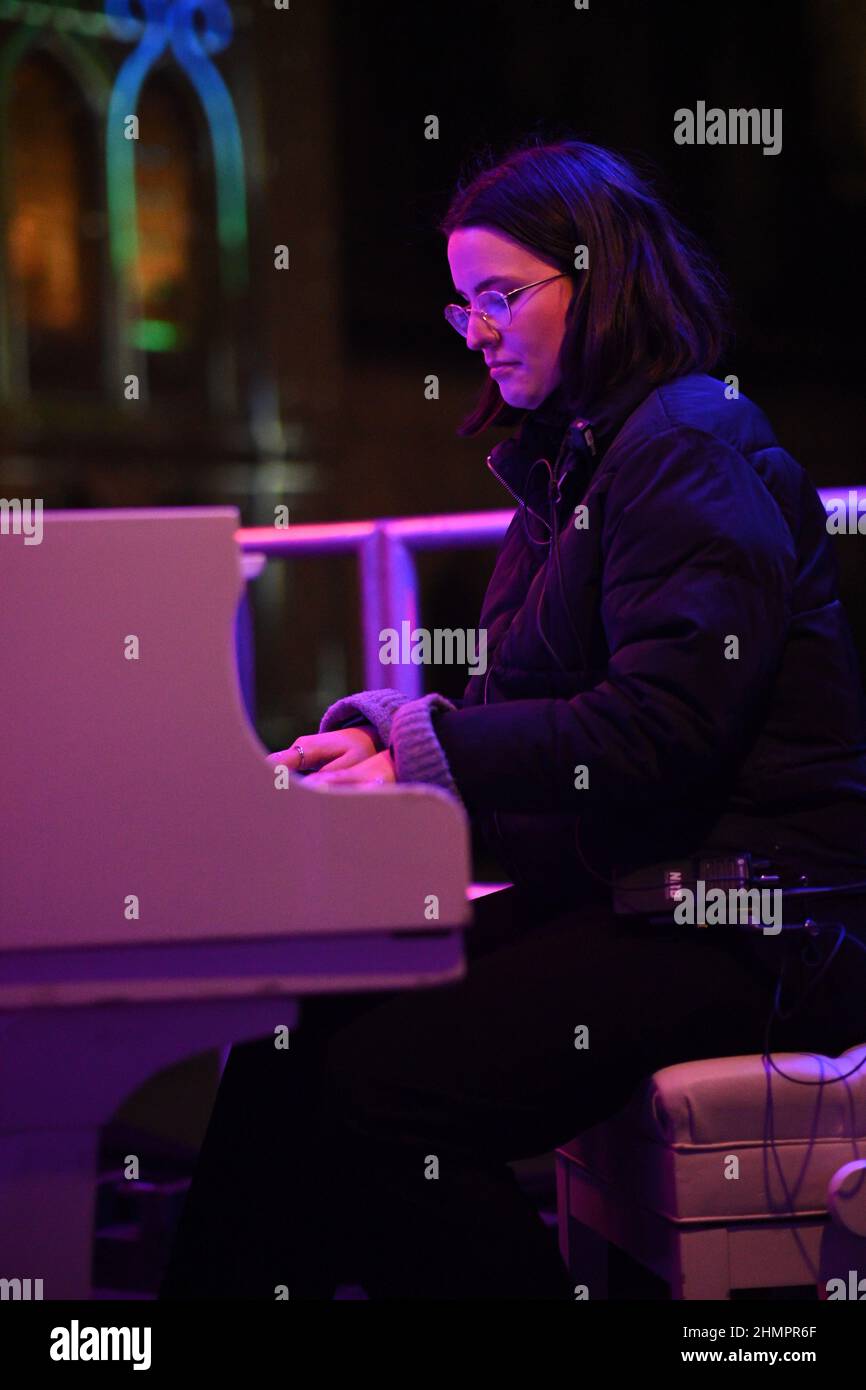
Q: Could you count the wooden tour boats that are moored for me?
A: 0